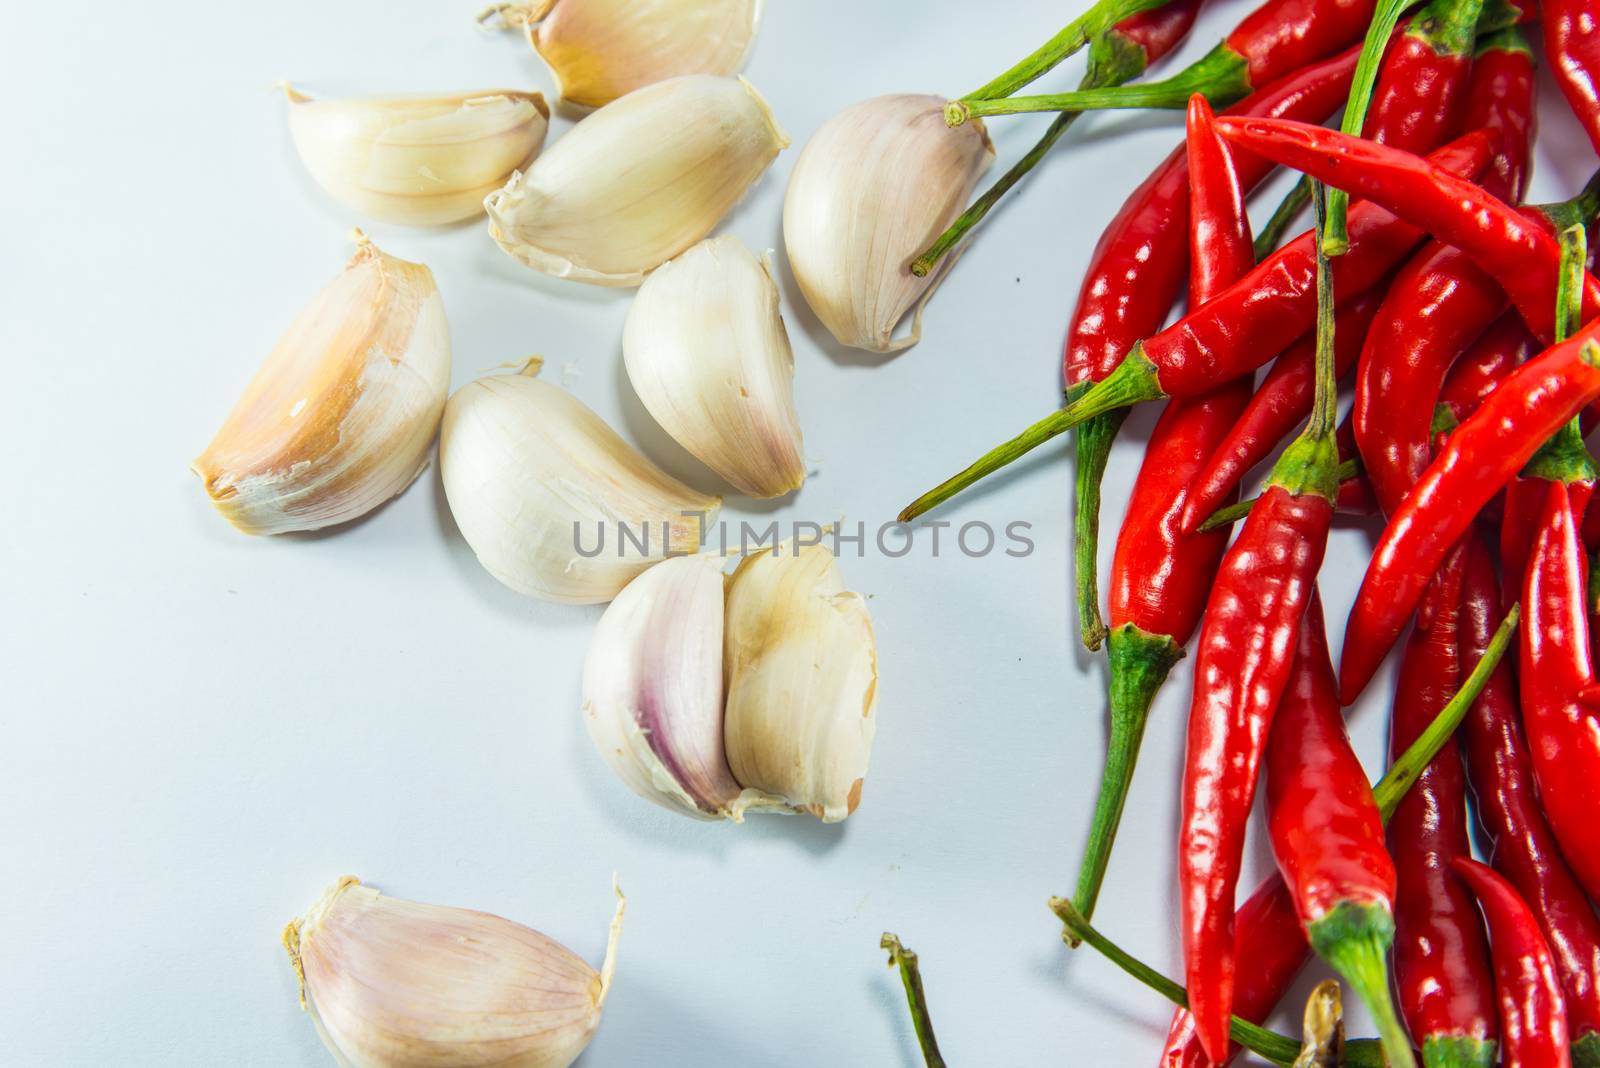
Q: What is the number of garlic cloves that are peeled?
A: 0